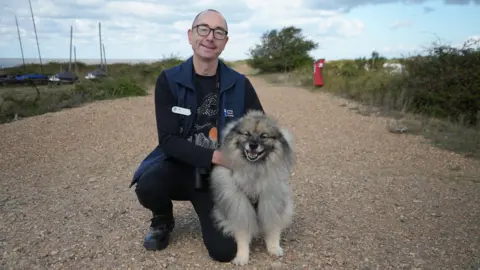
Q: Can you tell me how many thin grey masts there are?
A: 6